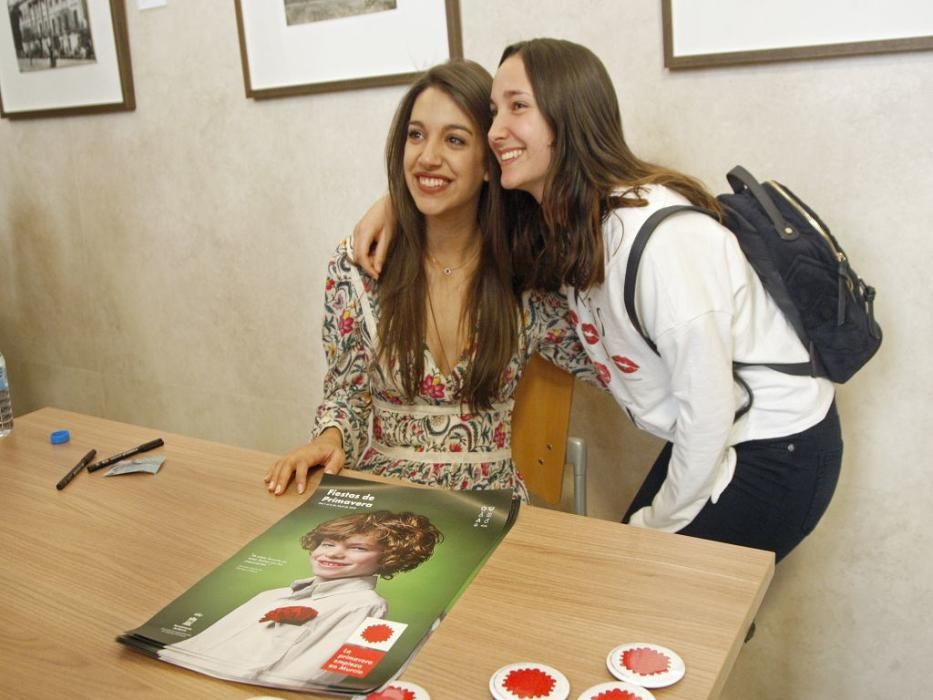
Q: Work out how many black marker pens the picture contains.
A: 2